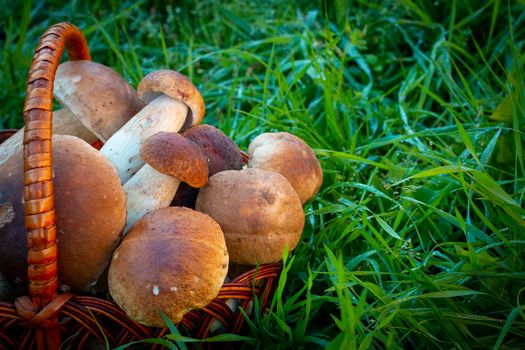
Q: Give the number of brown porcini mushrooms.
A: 8